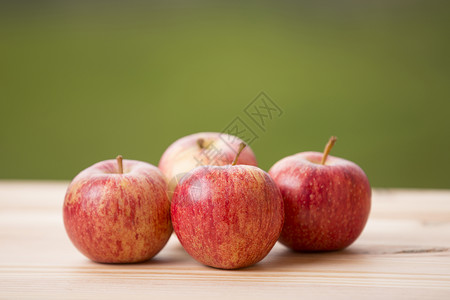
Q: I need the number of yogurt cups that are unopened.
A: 0